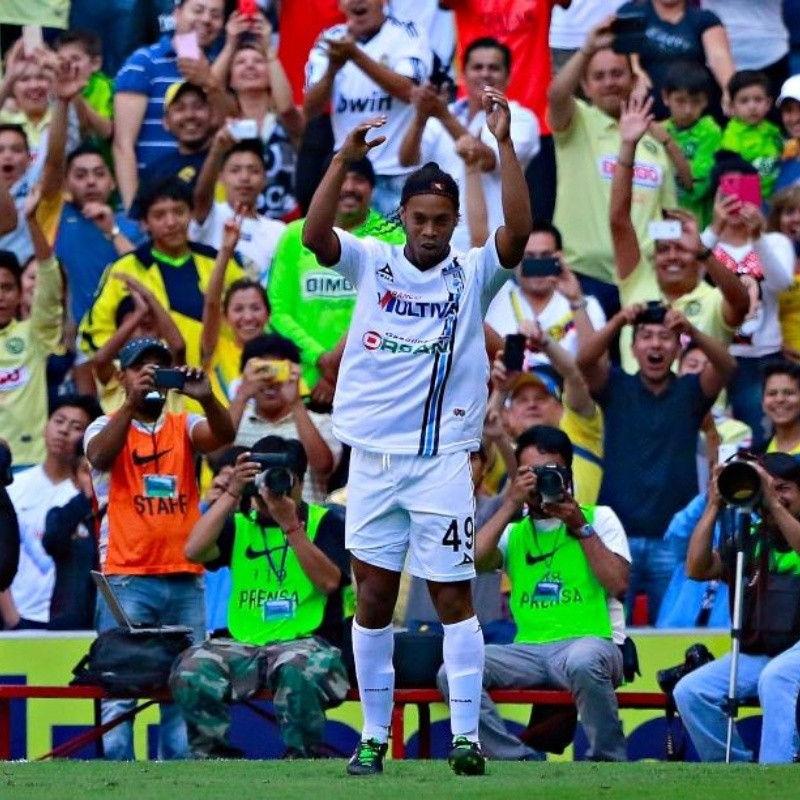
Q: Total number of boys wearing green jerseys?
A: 3